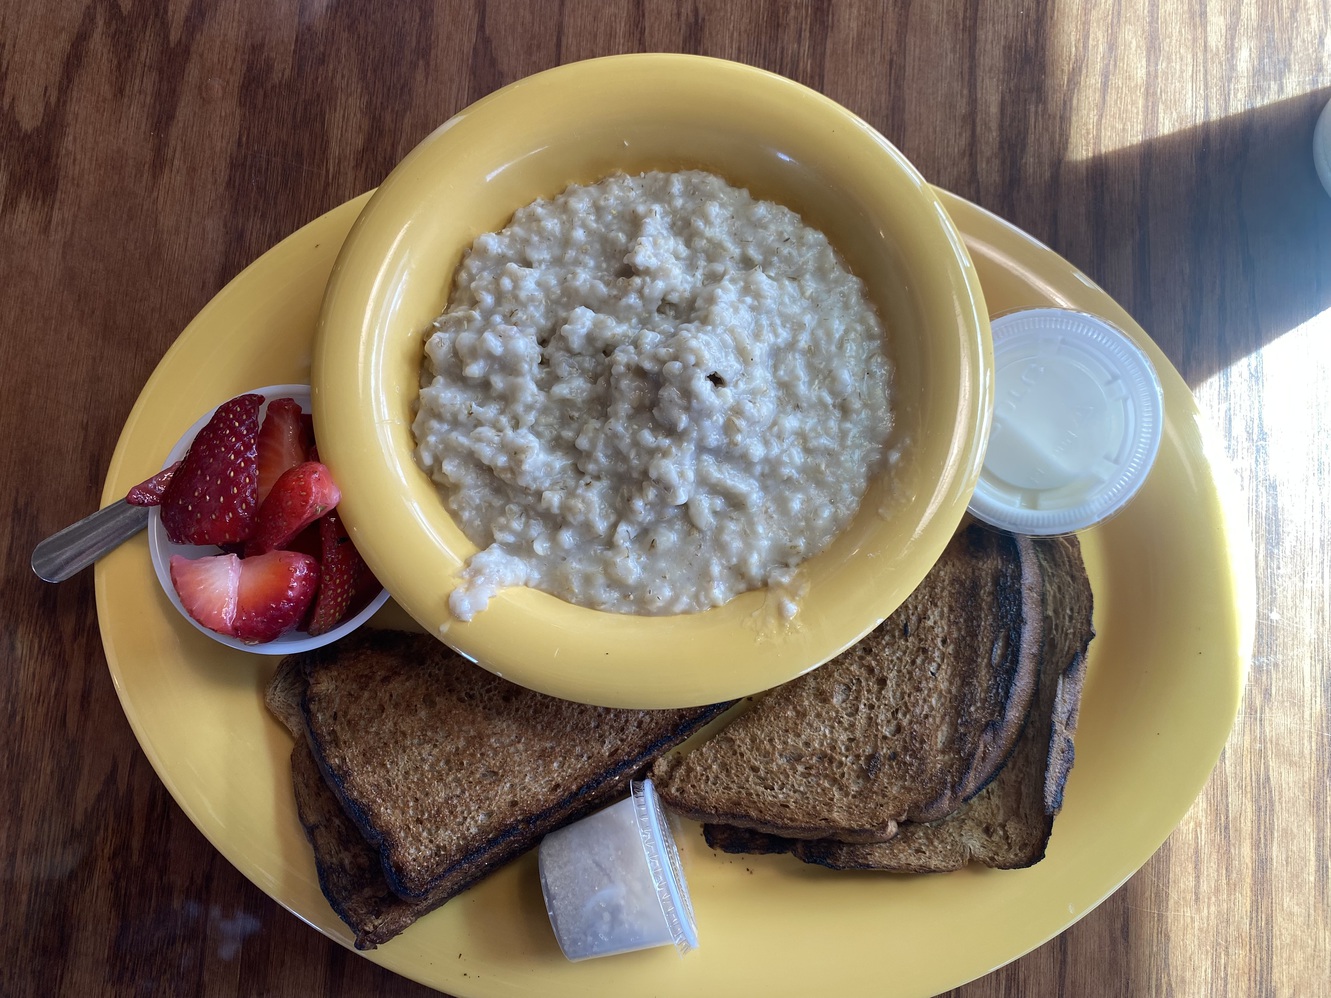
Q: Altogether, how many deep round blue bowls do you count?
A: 0